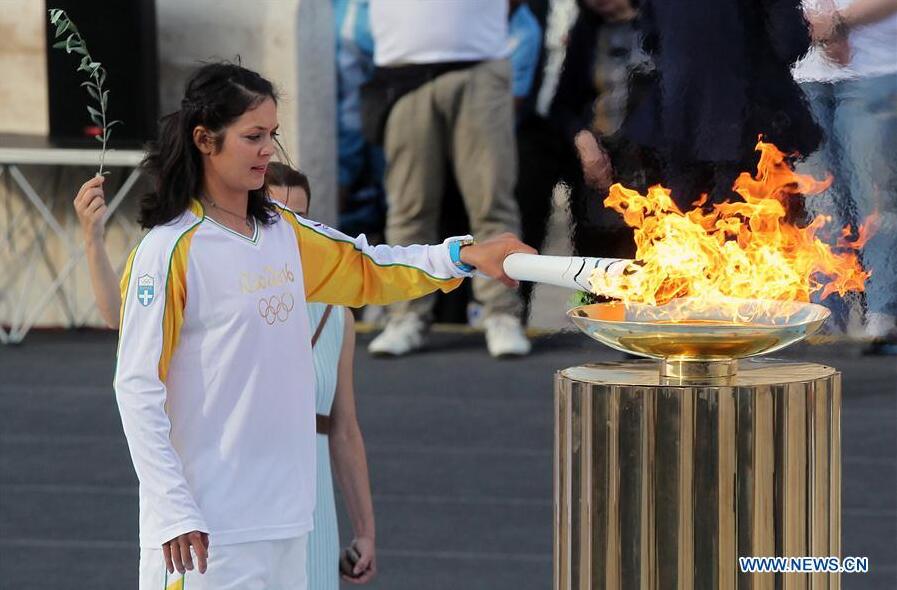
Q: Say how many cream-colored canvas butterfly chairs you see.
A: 0